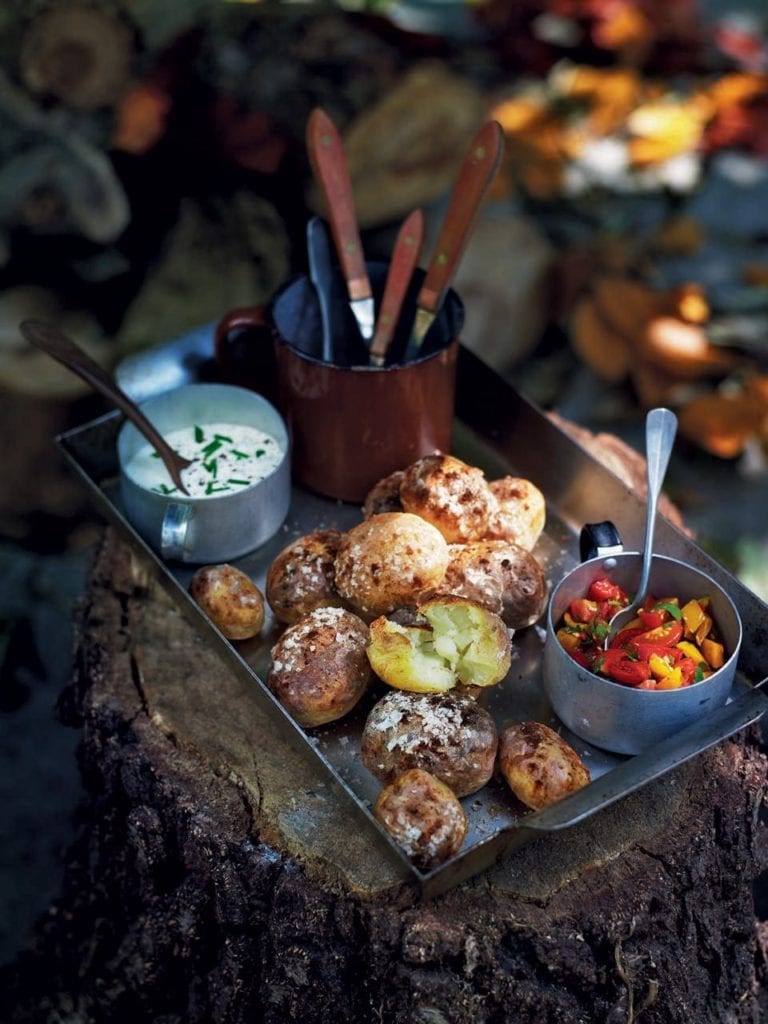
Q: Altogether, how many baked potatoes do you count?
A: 12